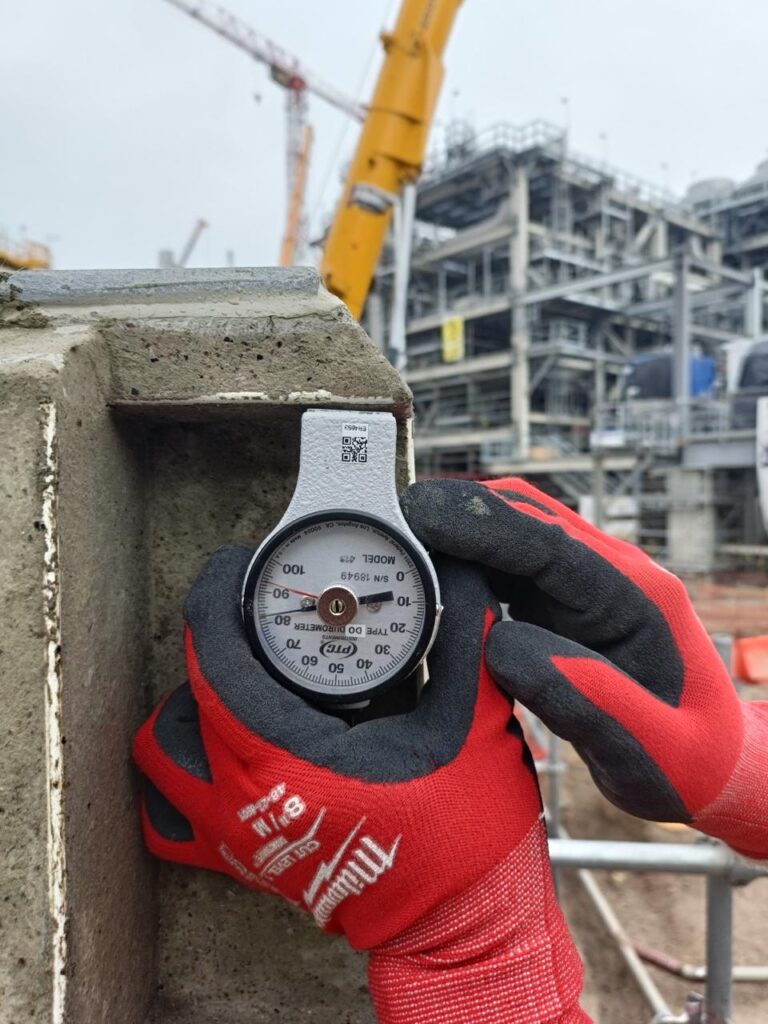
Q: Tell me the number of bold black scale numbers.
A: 11